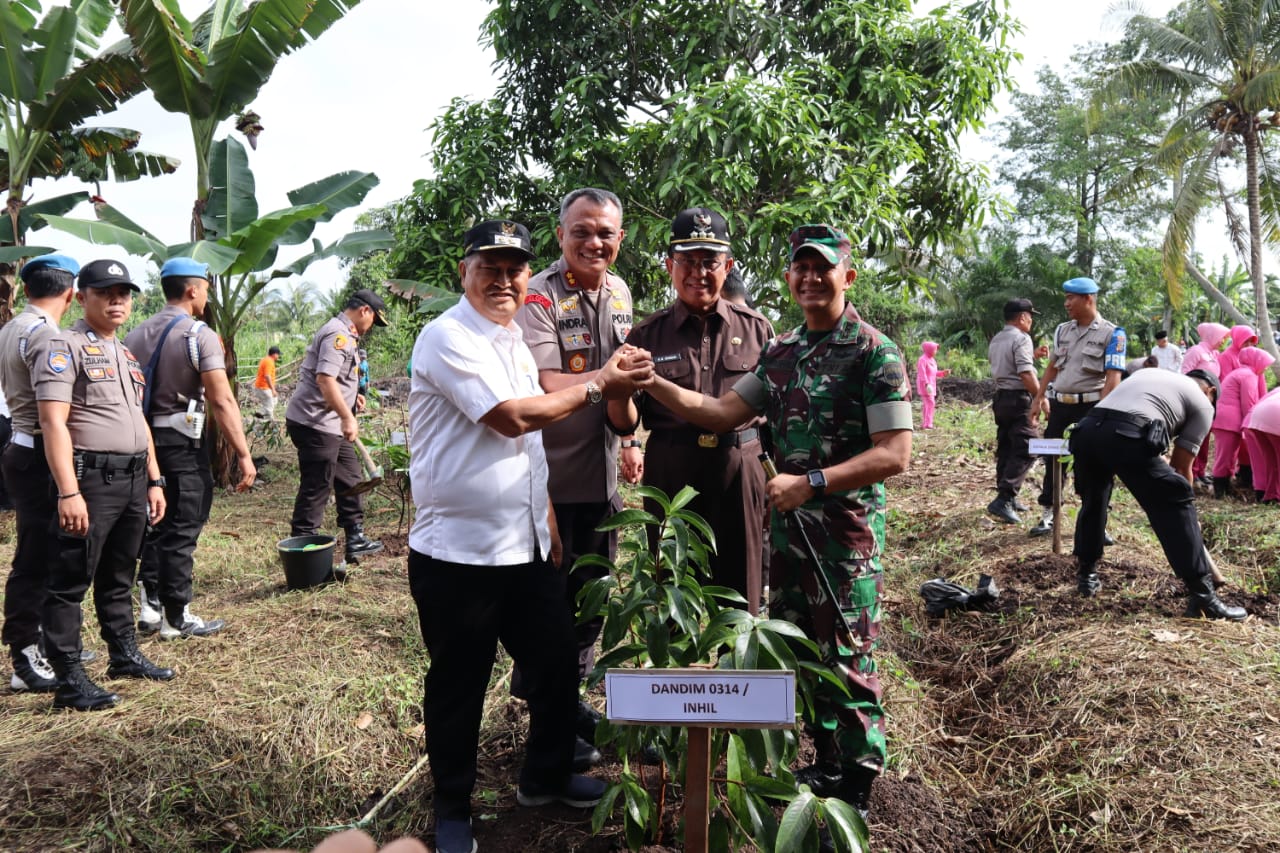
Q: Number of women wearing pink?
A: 5